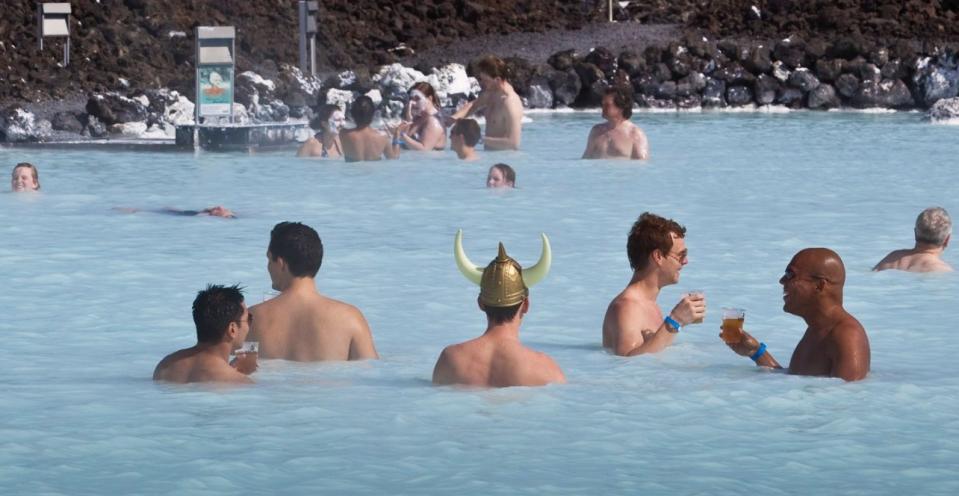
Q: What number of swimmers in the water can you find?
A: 15